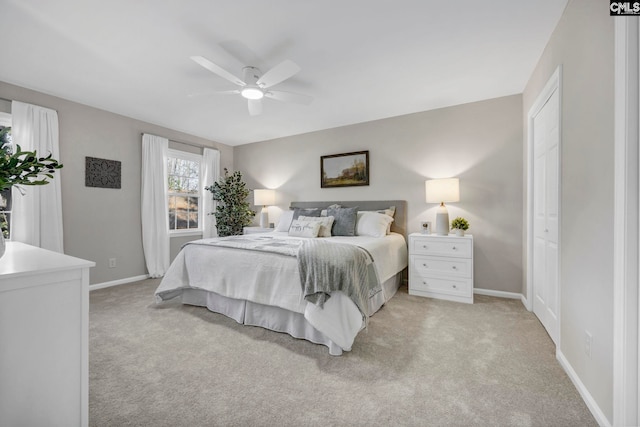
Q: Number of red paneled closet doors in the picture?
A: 0